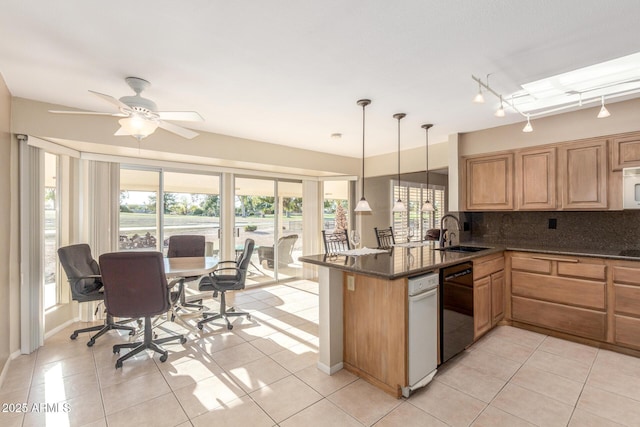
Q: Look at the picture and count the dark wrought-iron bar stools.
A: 2